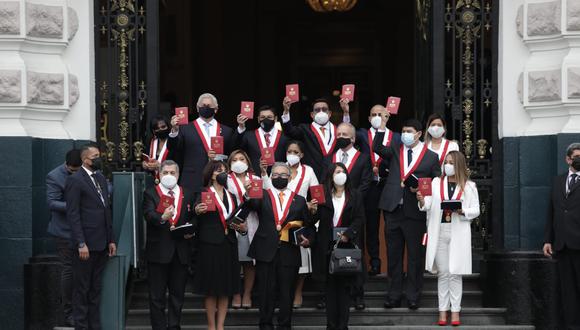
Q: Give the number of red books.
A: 12